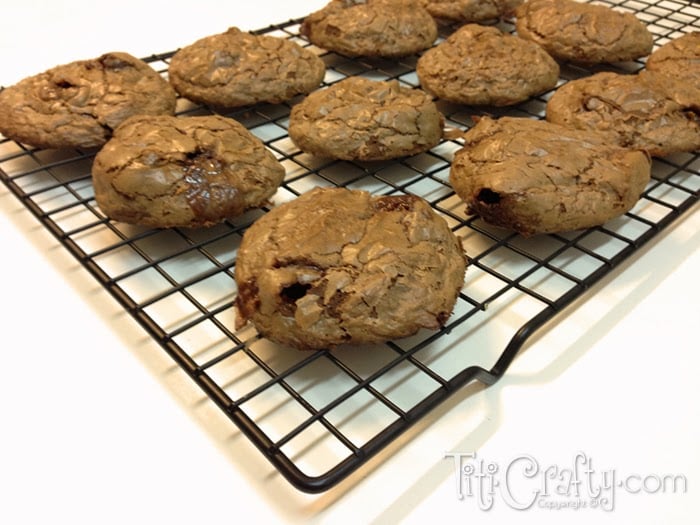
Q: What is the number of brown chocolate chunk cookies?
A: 12